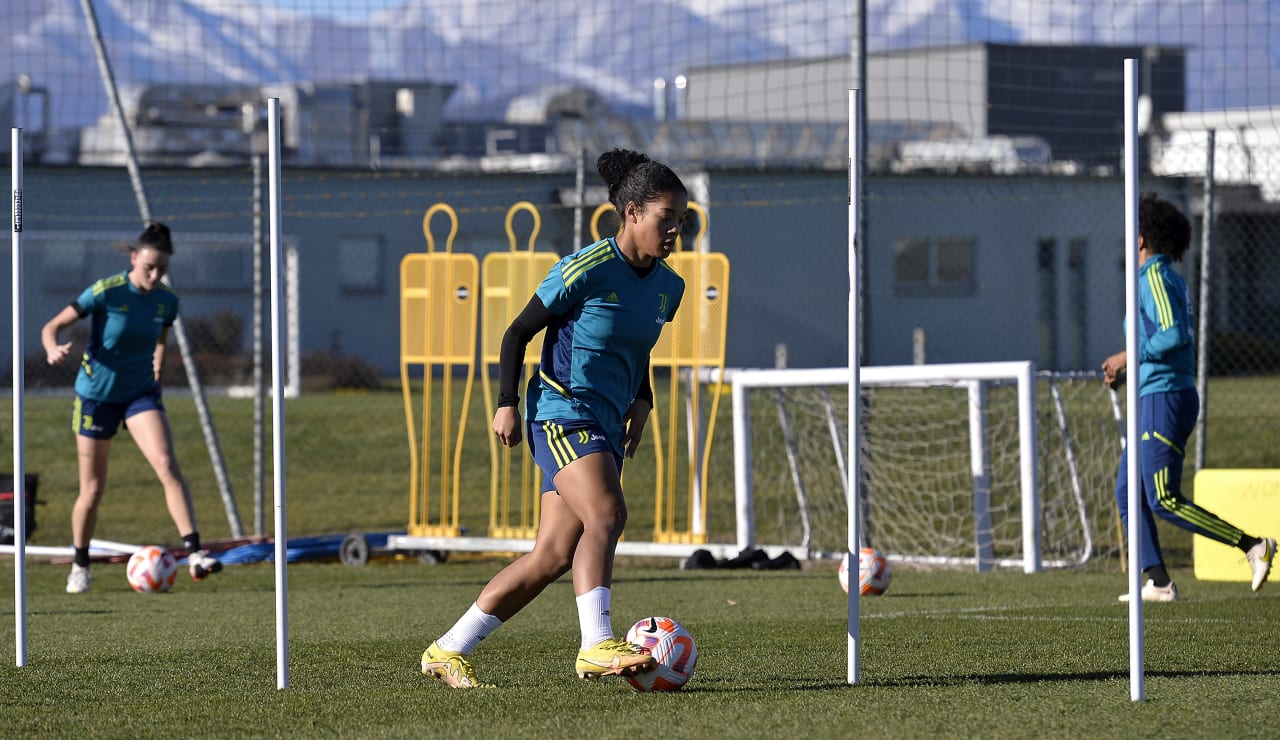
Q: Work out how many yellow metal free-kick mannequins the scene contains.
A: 4